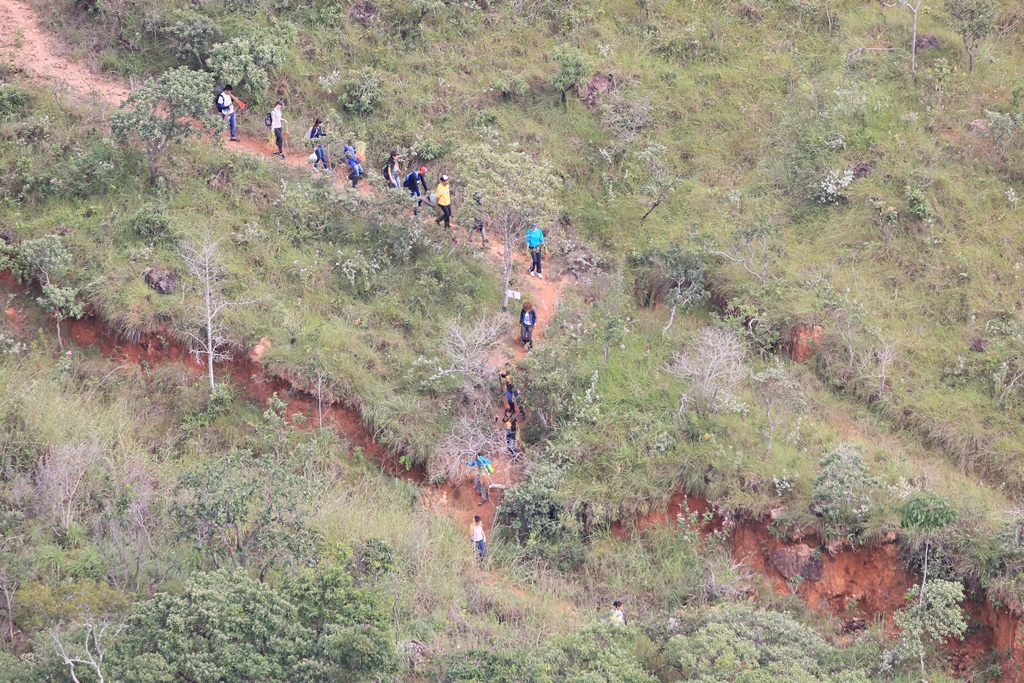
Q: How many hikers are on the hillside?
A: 15